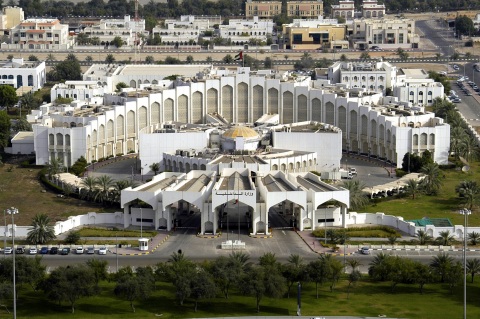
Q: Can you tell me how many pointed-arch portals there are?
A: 5